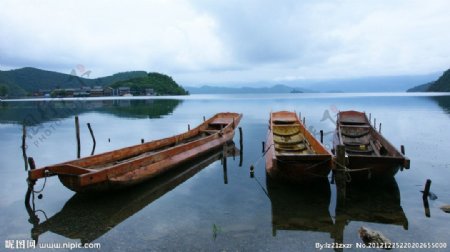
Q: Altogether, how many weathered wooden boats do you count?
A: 3